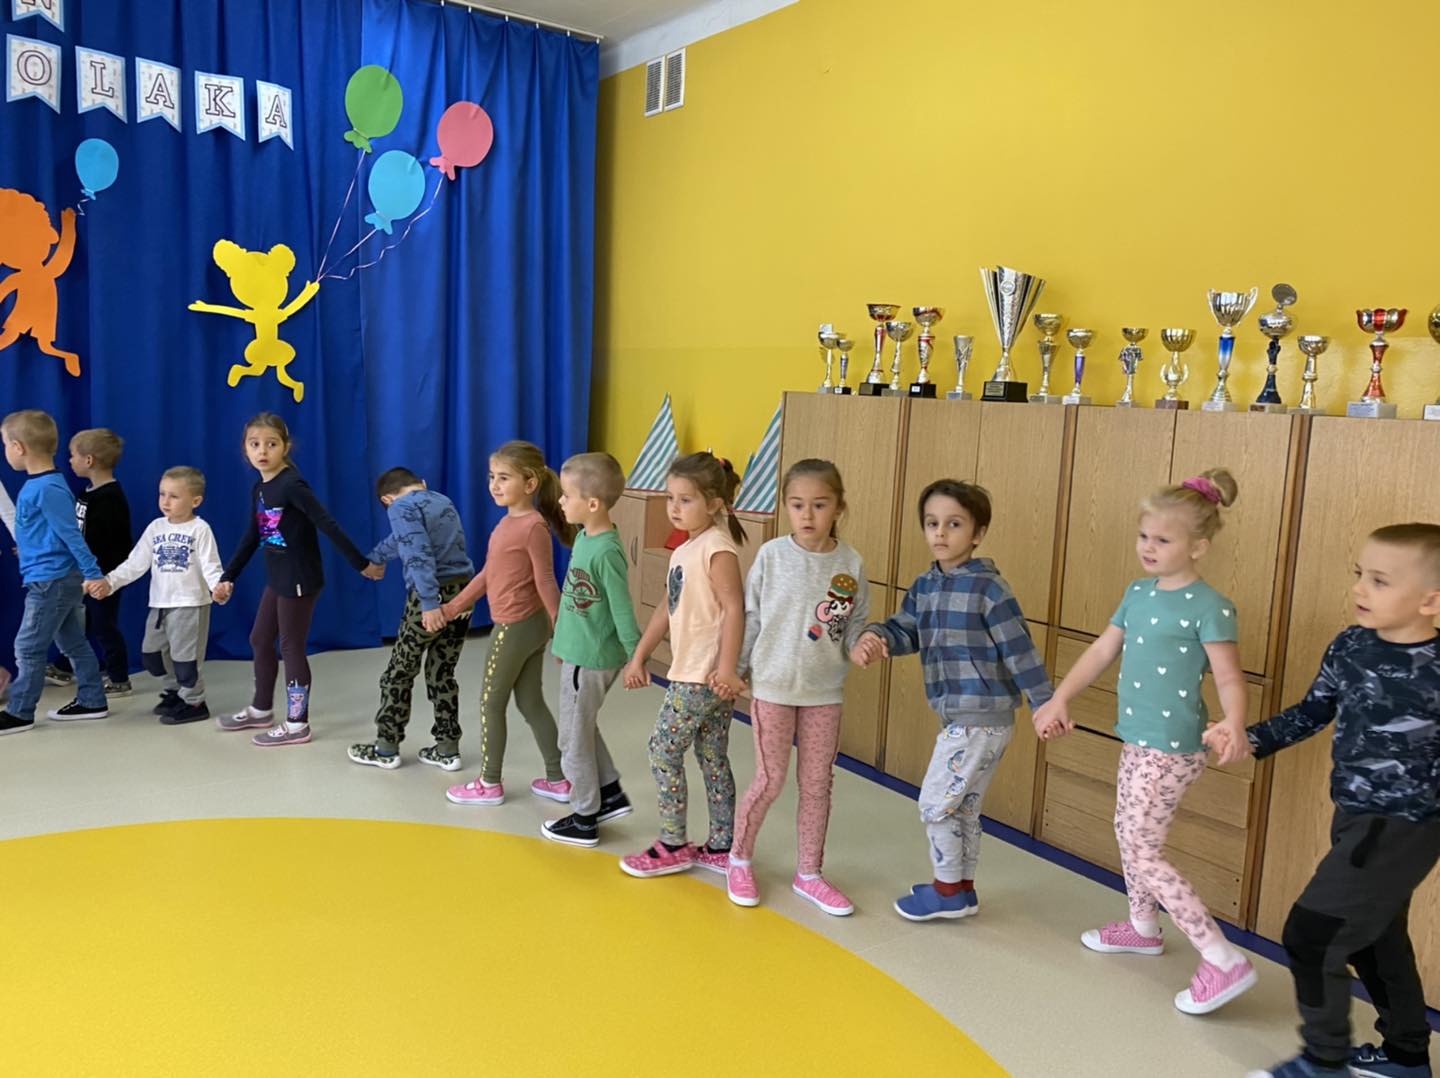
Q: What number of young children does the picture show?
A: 12